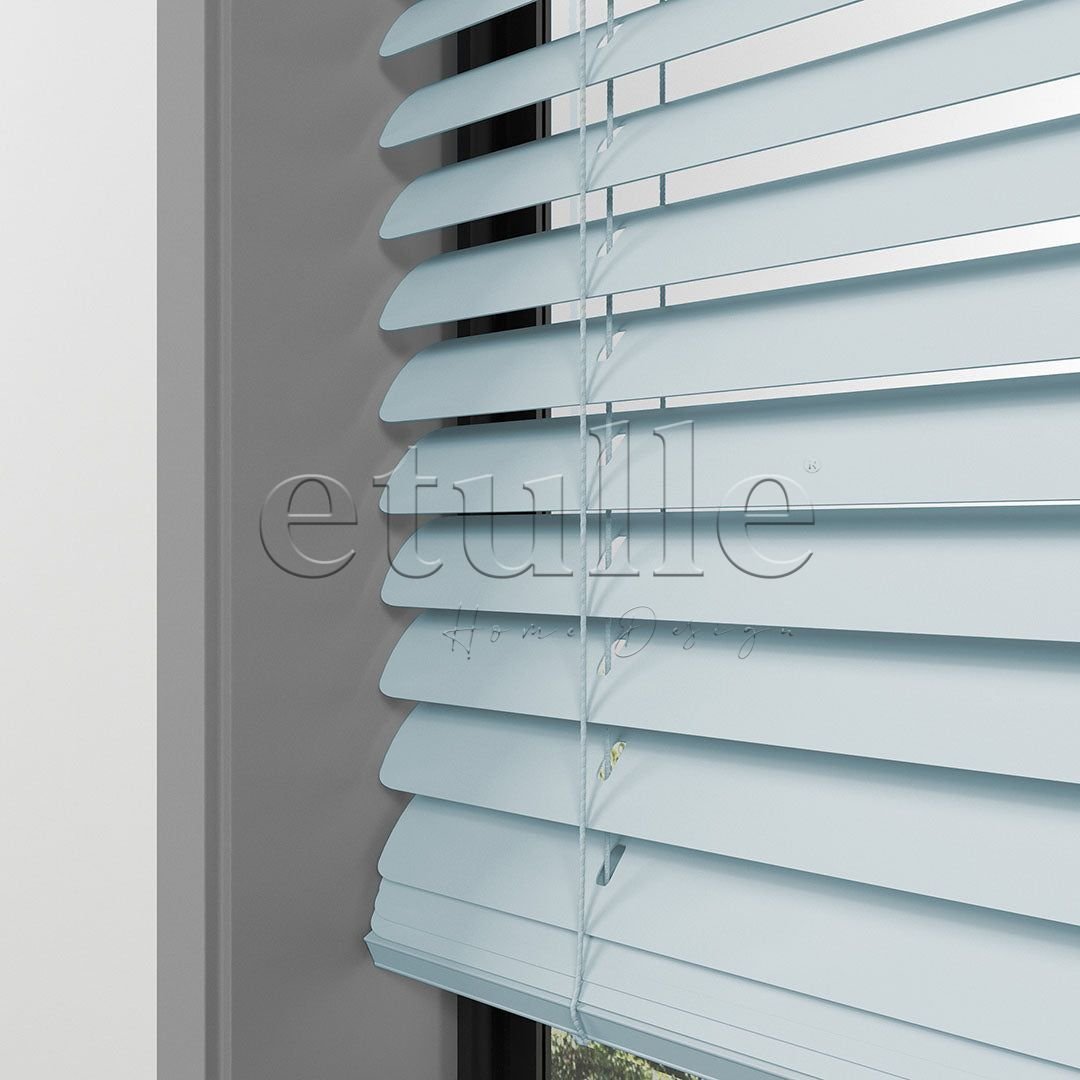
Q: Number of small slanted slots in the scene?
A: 9